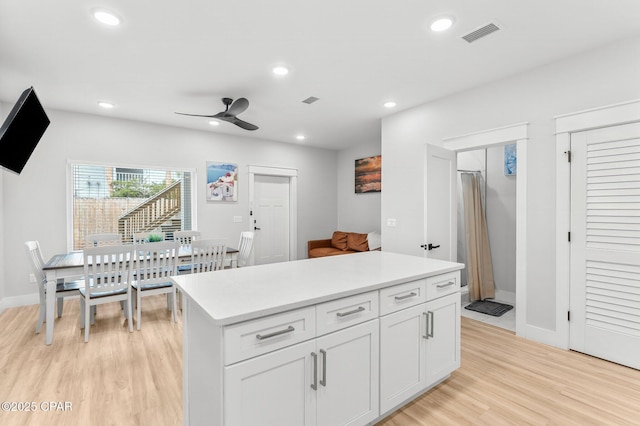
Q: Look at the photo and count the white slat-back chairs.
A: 8